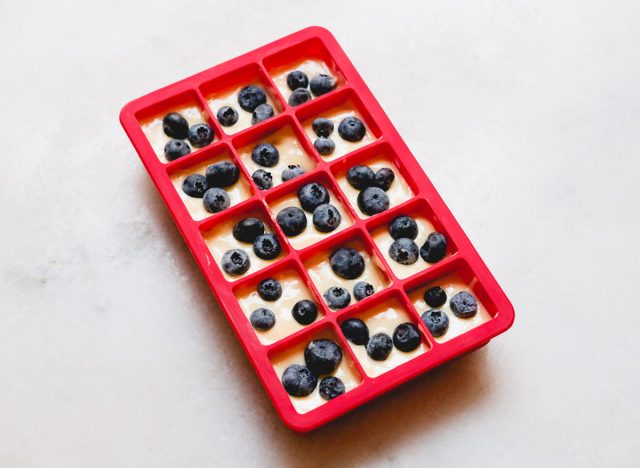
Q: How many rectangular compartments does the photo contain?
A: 15